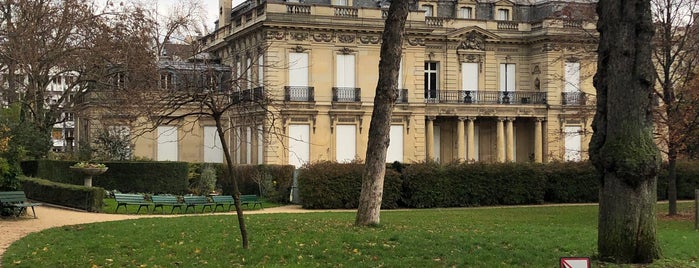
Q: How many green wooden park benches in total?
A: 6